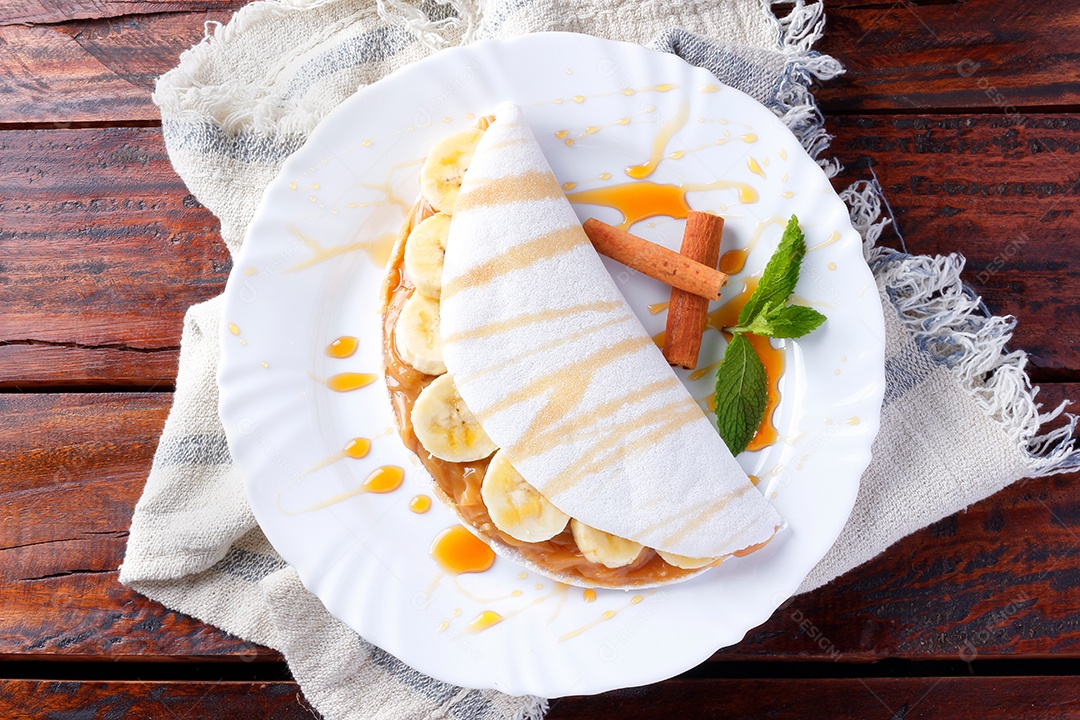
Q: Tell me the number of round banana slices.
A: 7